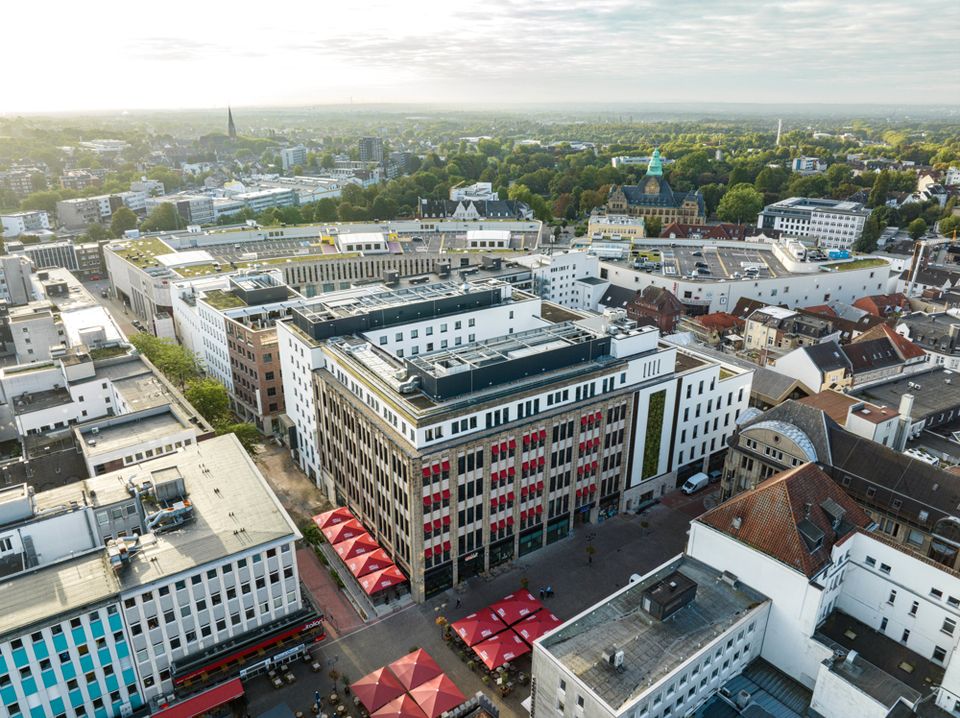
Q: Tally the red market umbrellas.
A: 13